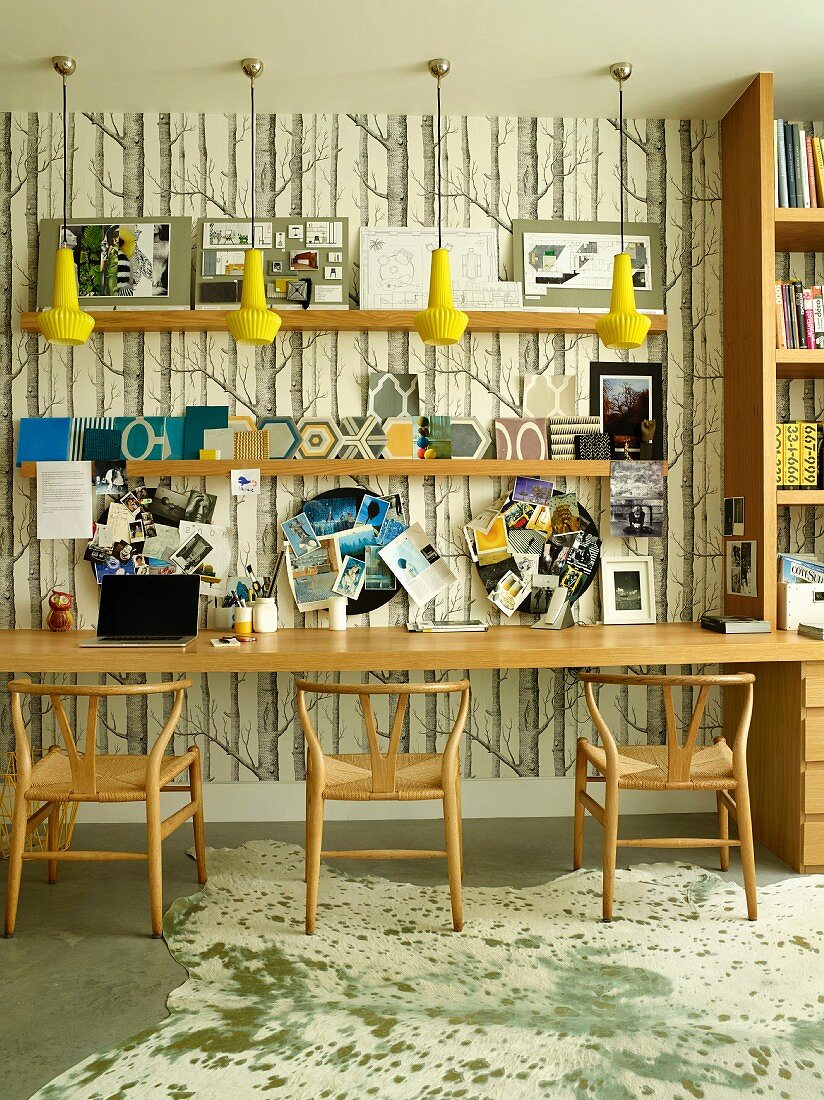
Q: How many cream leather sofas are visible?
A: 0